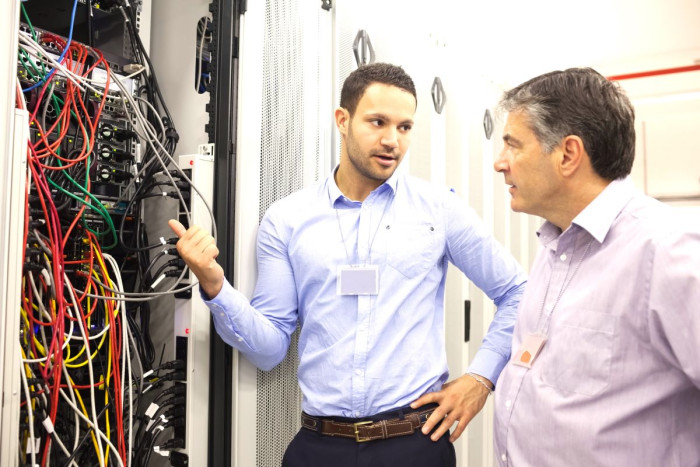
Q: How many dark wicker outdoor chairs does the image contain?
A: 0